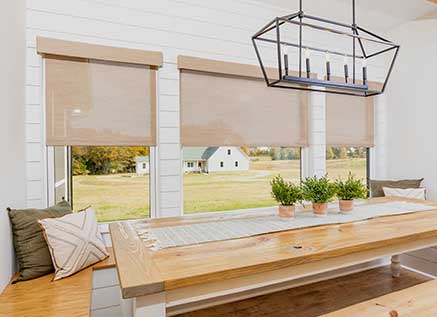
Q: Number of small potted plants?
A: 3